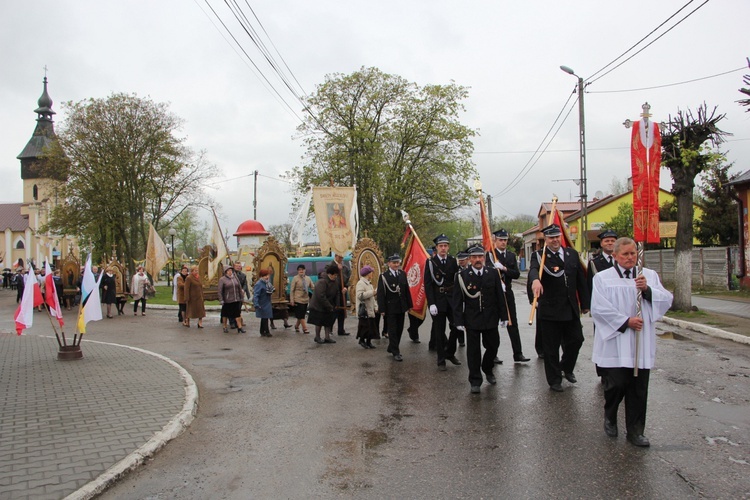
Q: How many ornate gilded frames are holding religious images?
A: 5